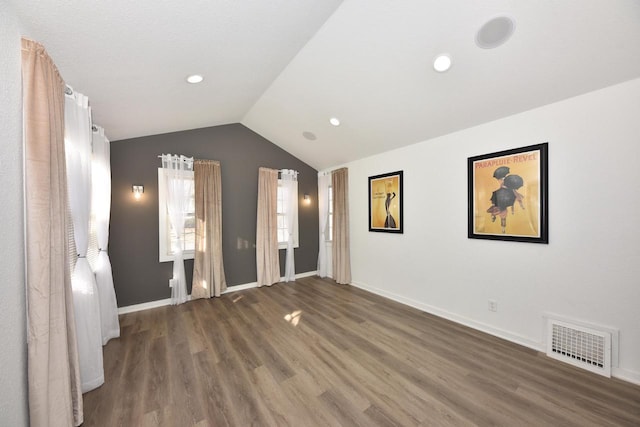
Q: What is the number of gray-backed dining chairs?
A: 0